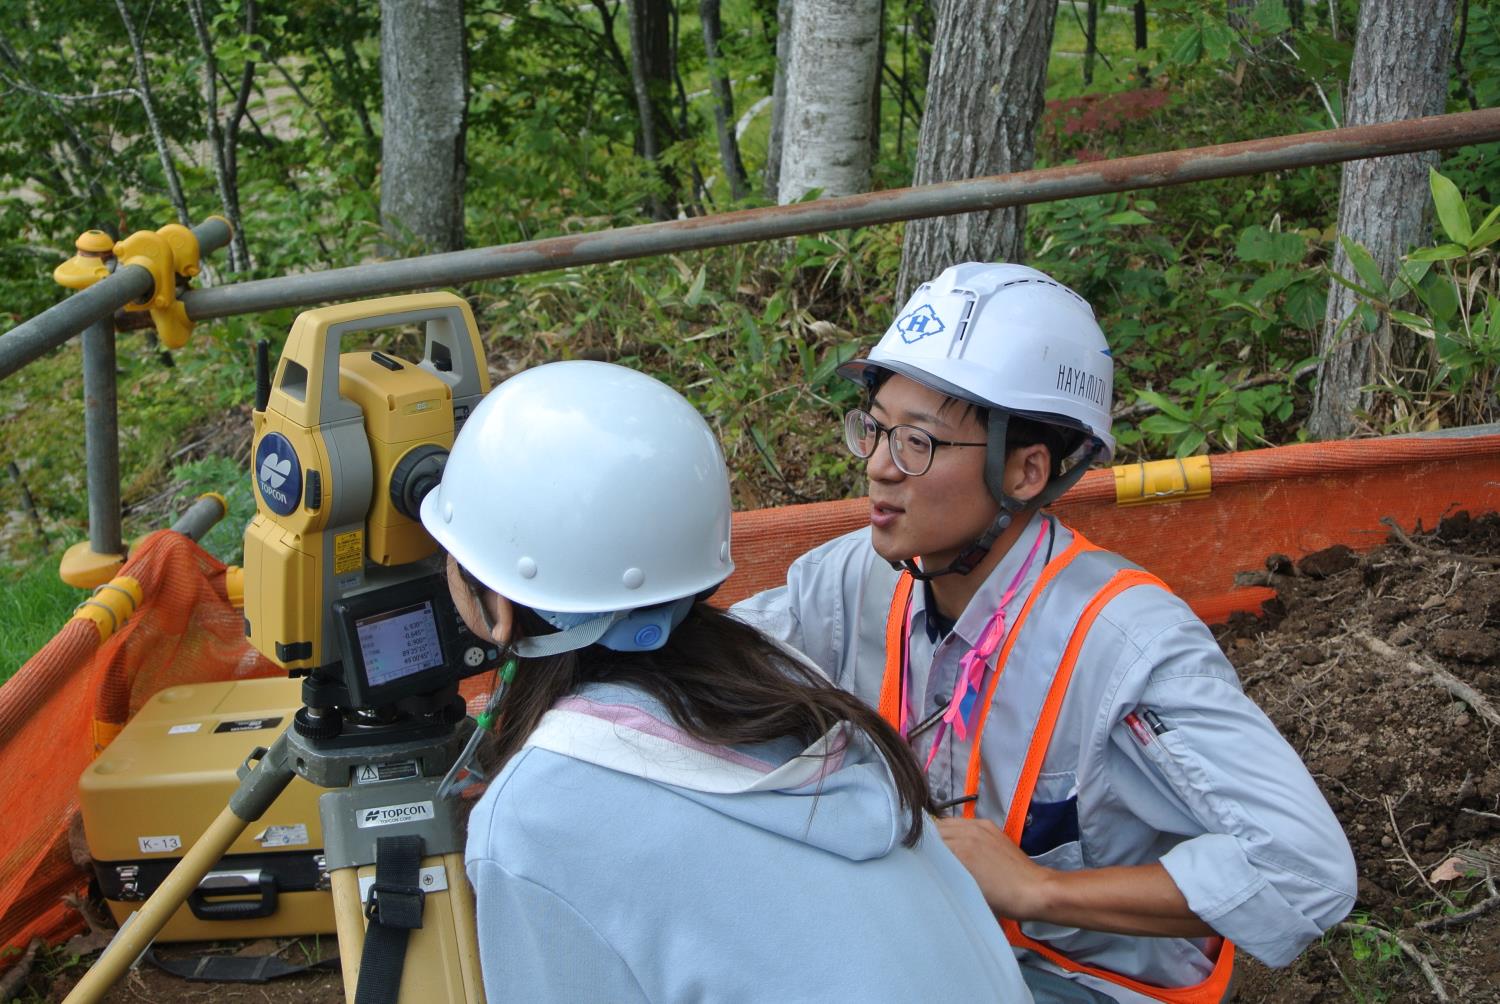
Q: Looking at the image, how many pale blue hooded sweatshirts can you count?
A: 1